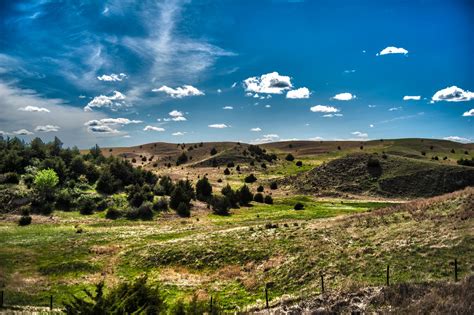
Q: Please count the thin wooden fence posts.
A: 7